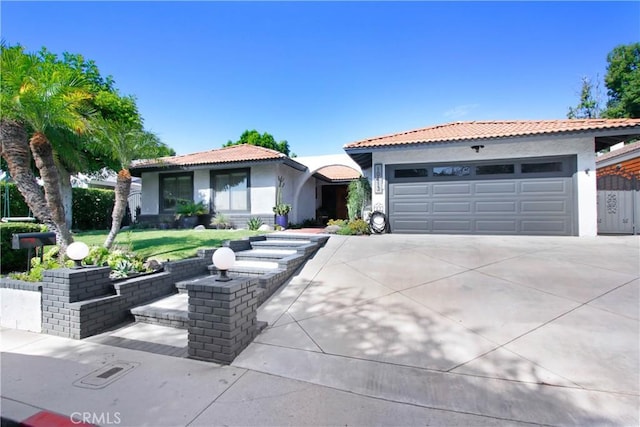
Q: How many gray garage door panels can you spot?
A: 12